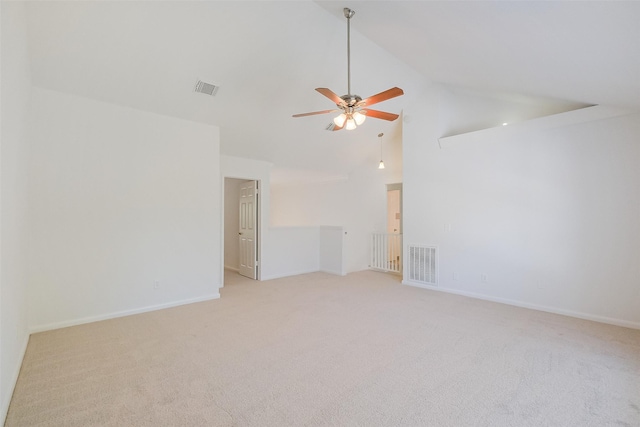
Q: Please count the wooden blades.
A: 5